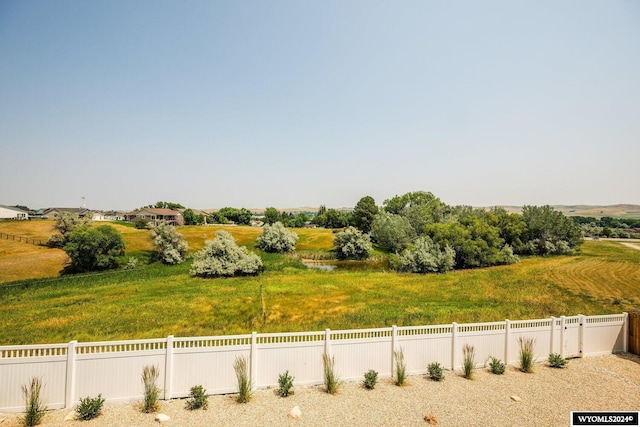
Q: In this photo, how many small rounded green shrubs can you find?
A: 7